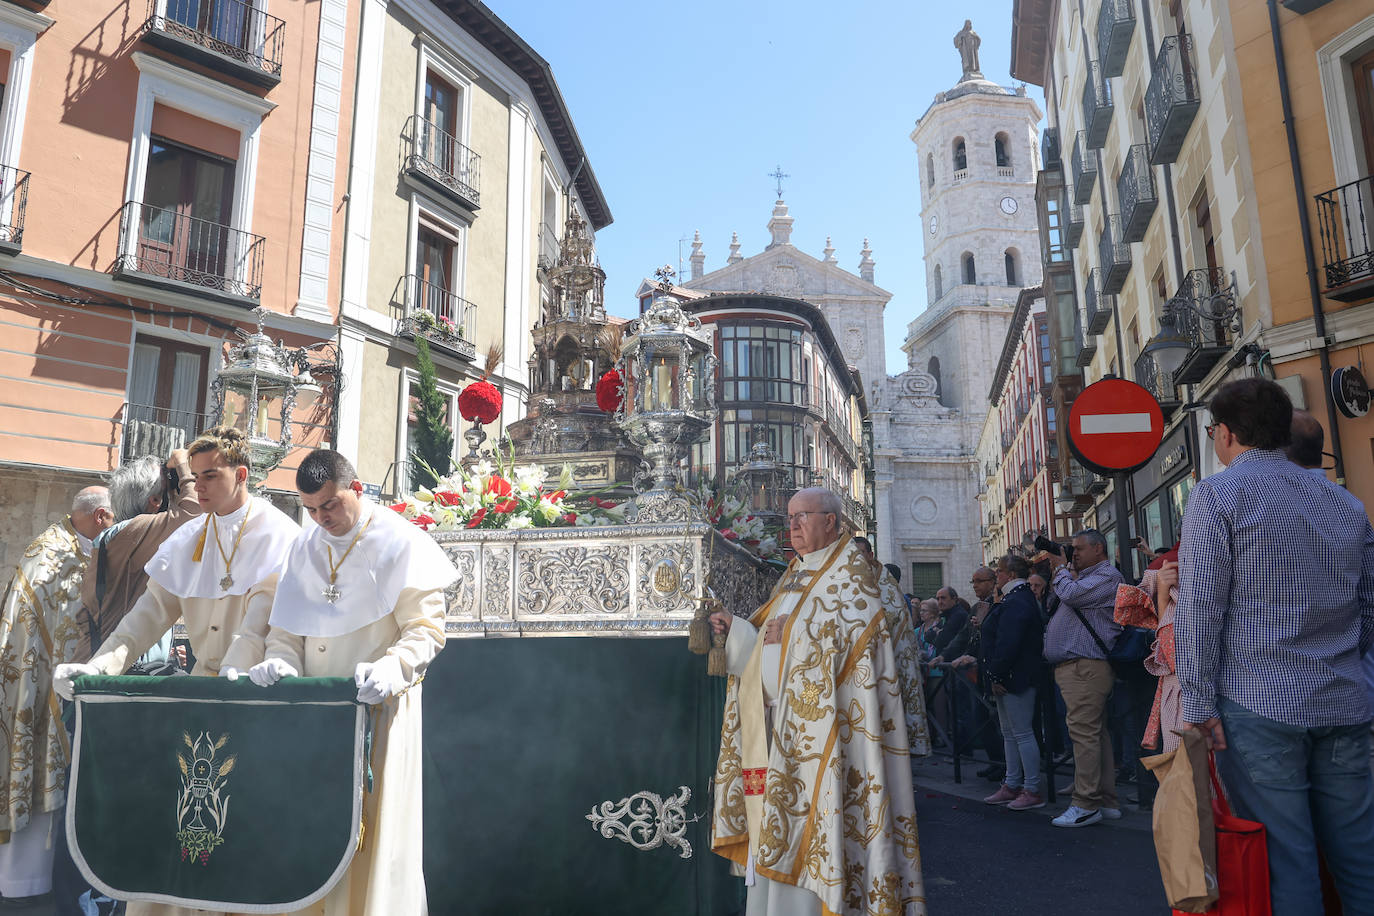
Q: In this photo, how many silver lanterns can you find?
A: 3